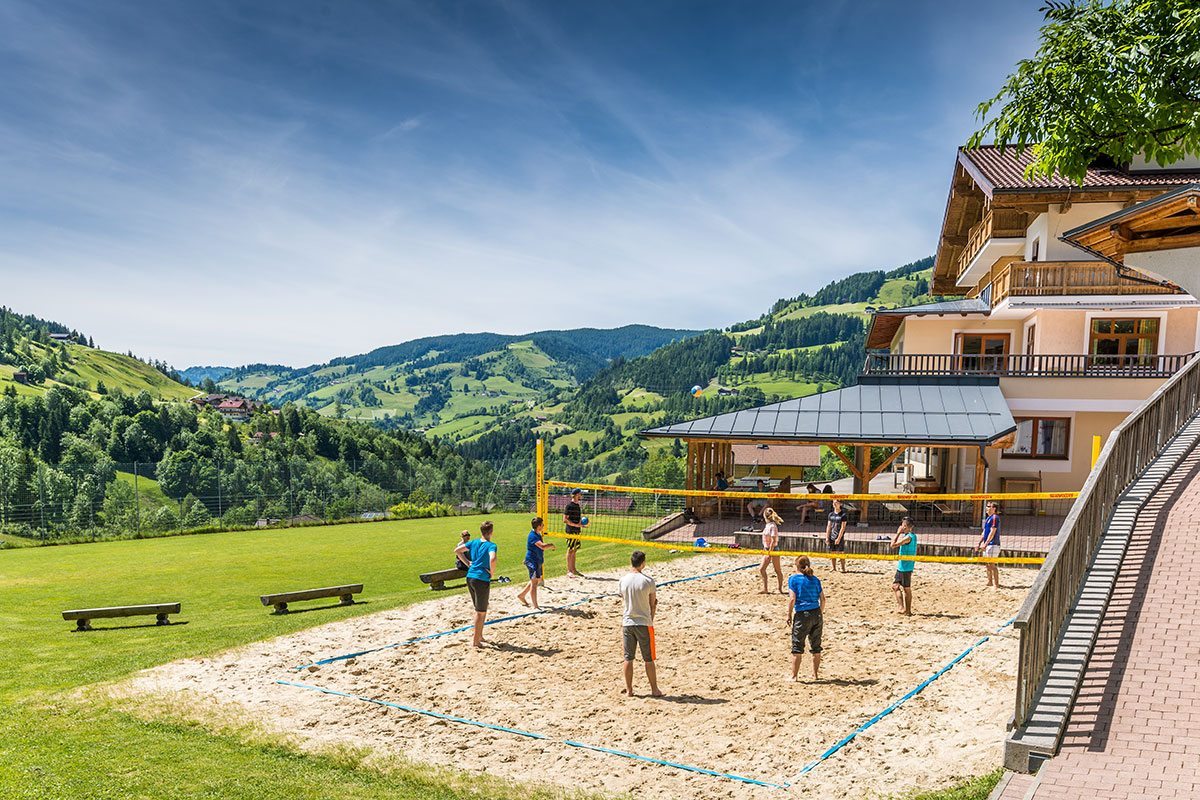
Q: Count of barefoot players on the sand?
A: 9